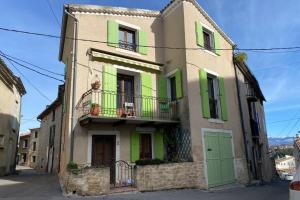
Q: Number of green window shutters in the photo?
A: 12